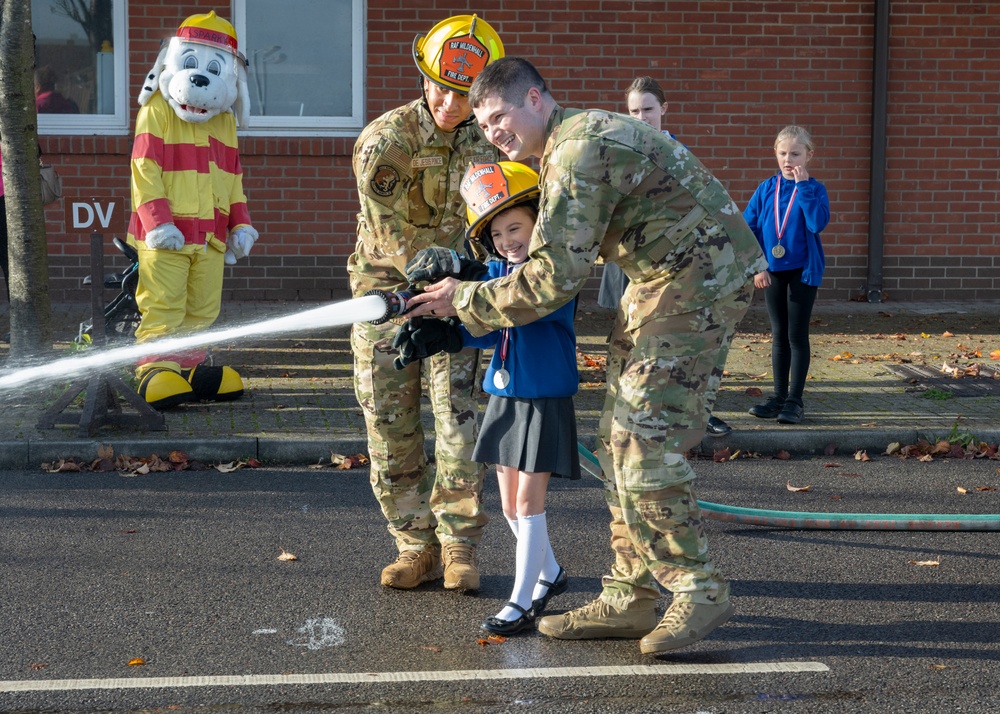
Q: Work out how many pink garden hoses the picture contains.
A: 0